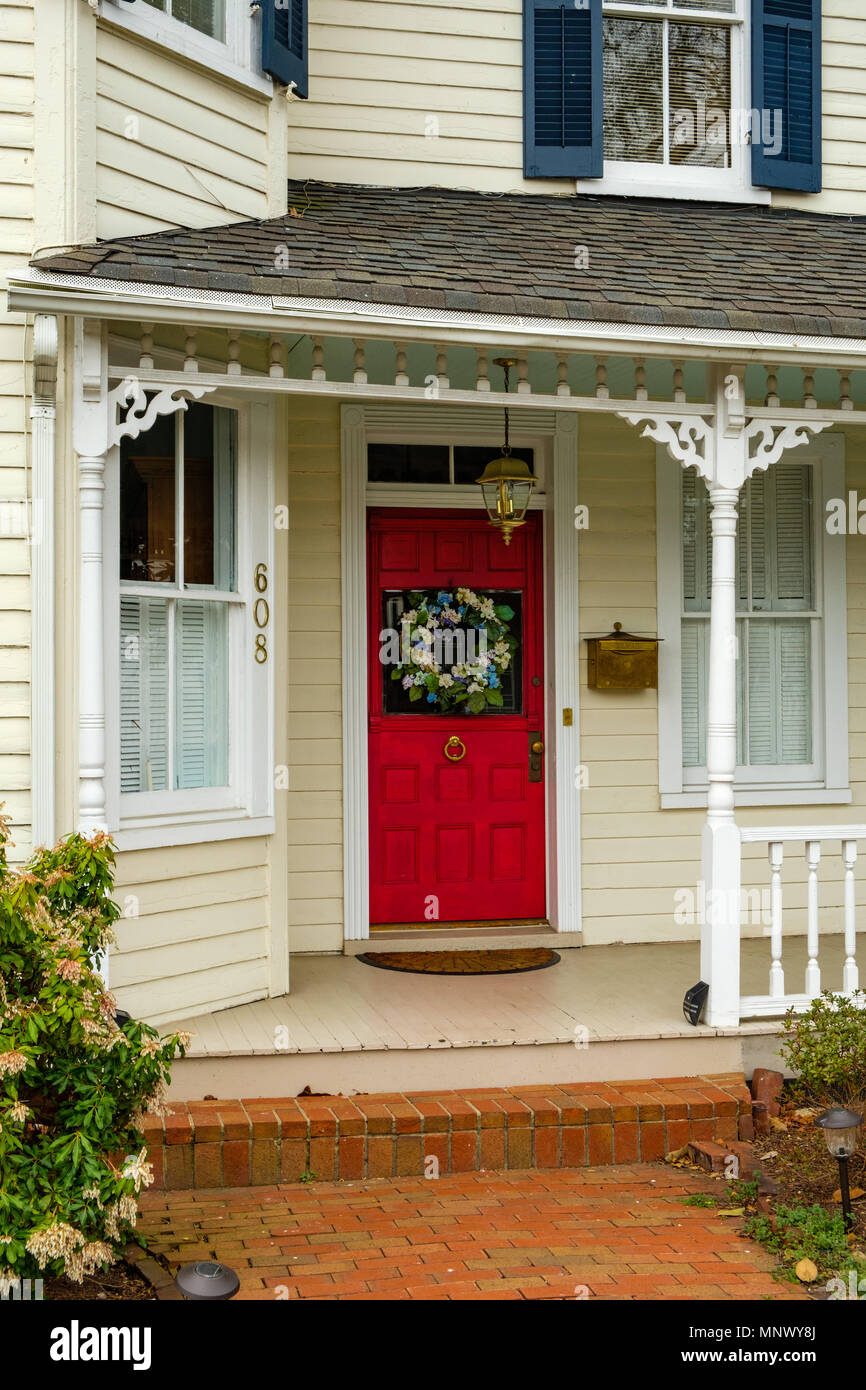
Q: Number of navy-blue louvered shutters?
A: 3